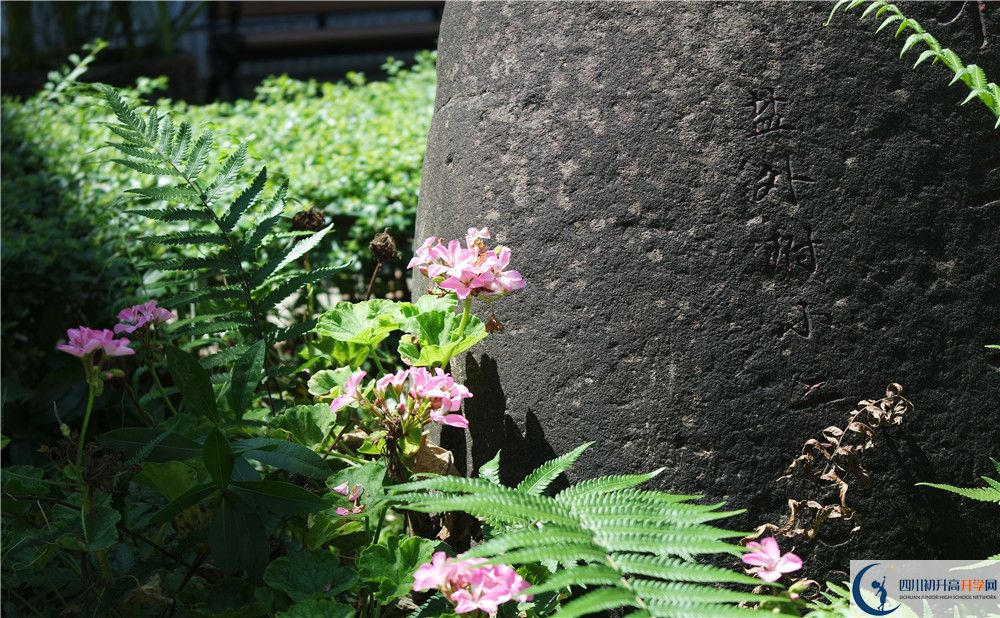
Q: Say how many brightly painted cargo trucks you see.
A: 0